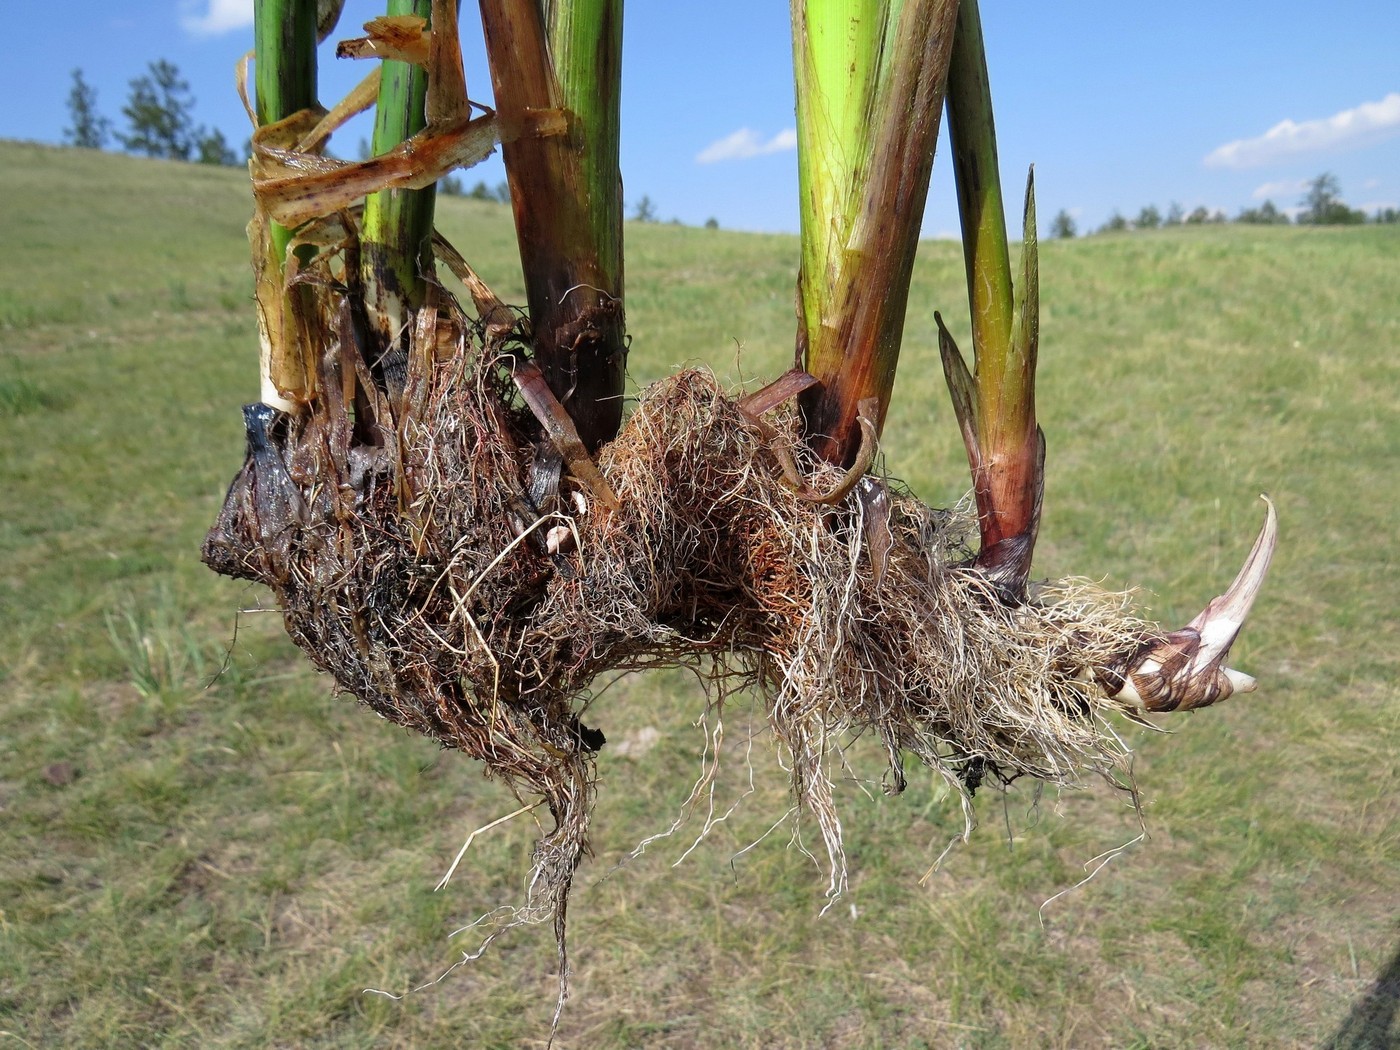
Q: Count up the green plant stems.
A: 5